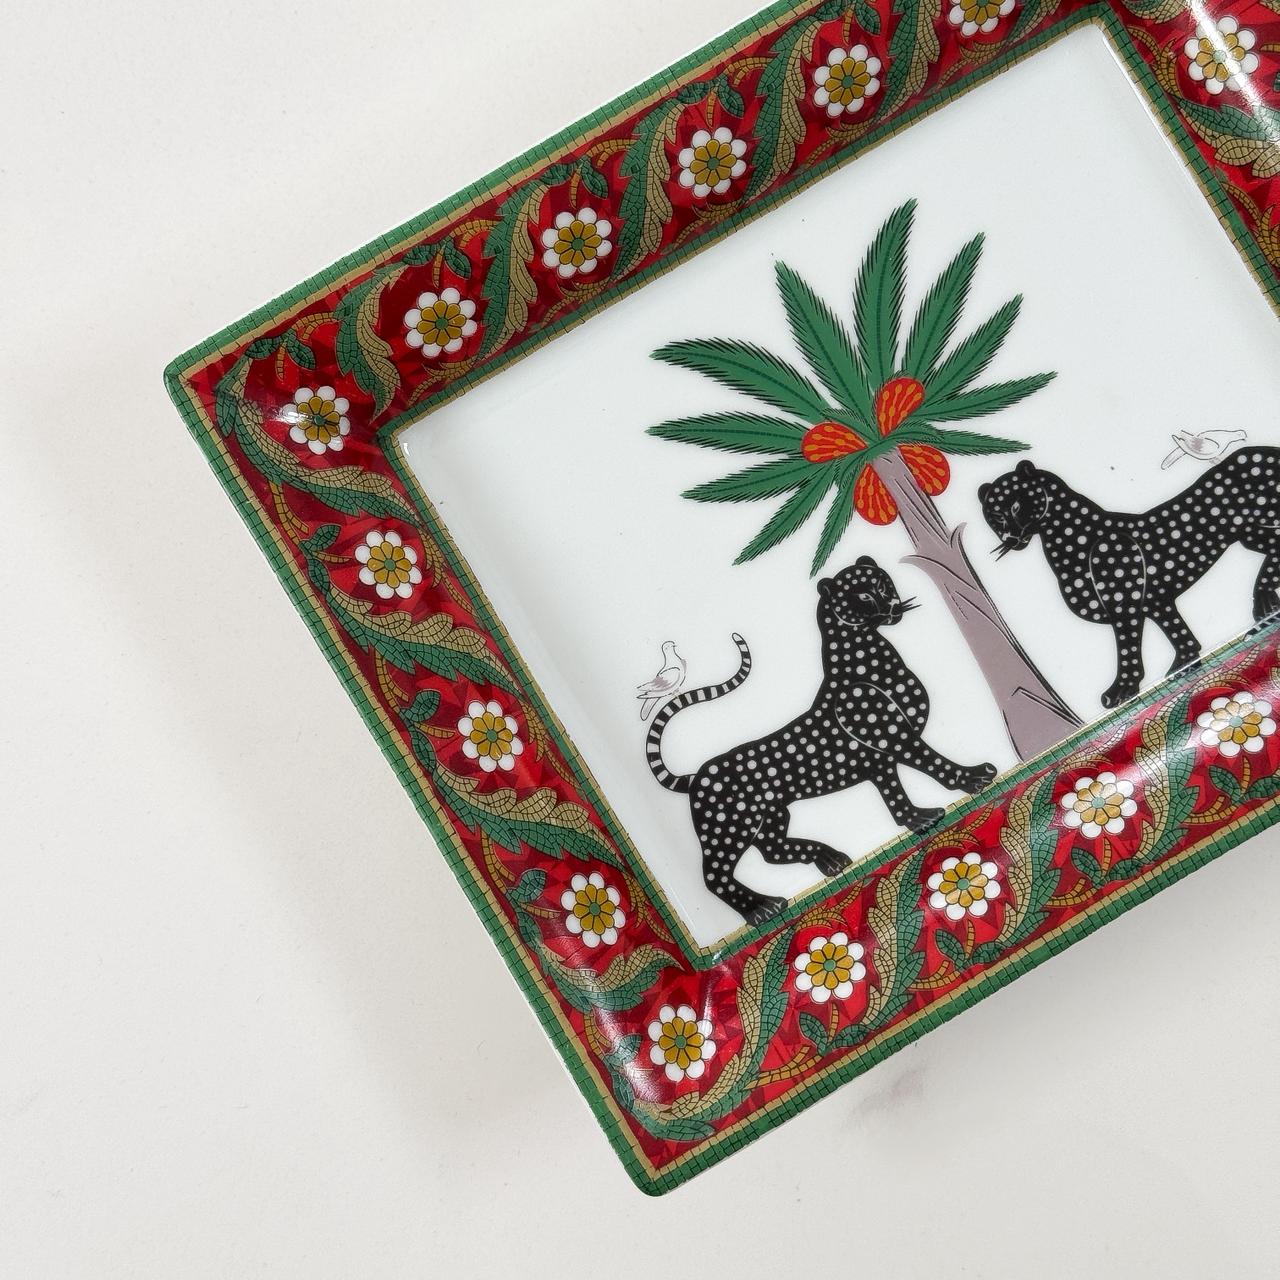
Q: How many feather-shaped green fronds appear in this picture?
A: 11